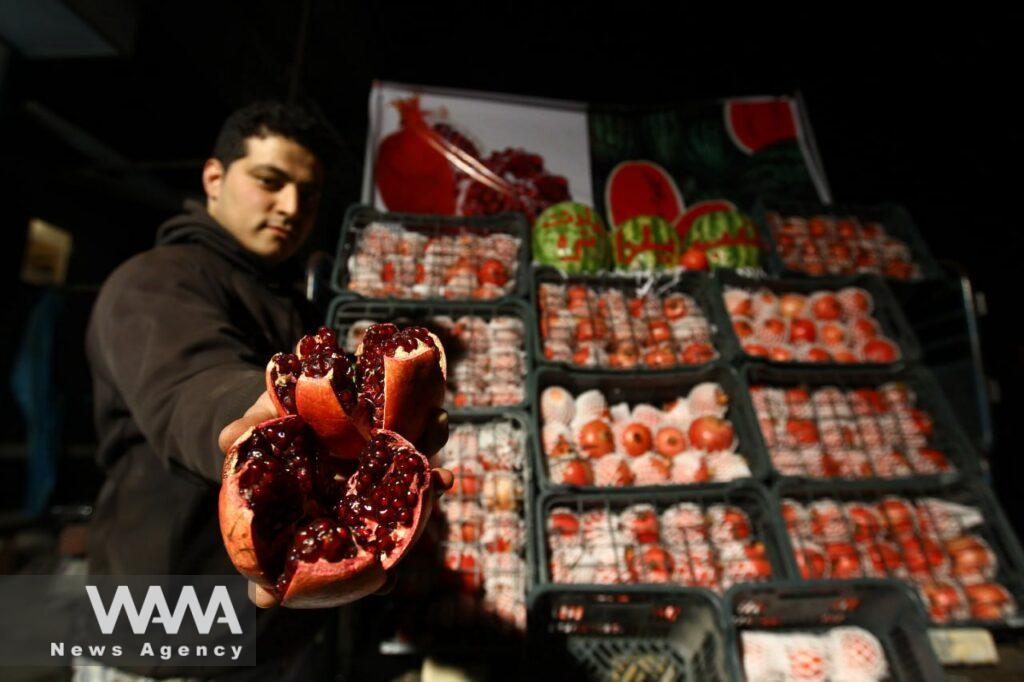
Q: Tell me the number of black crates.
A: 12